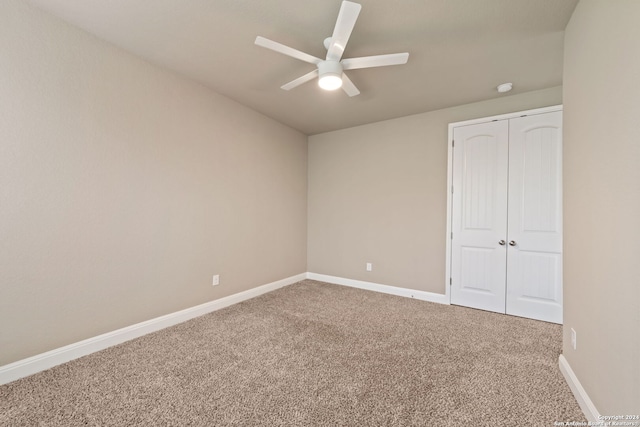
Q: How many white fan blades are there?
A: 5